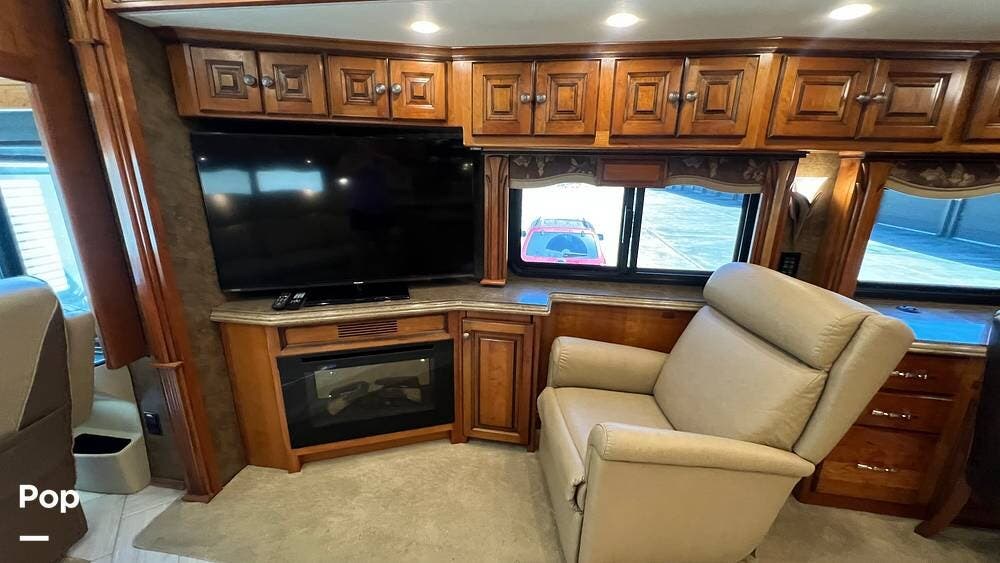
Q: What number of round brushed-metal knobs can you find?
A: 11